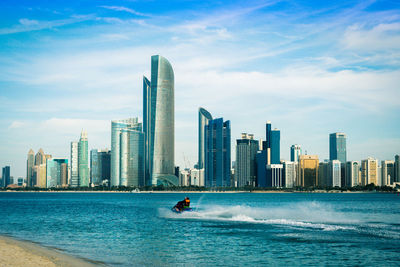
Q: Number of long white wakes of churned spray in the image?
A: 1